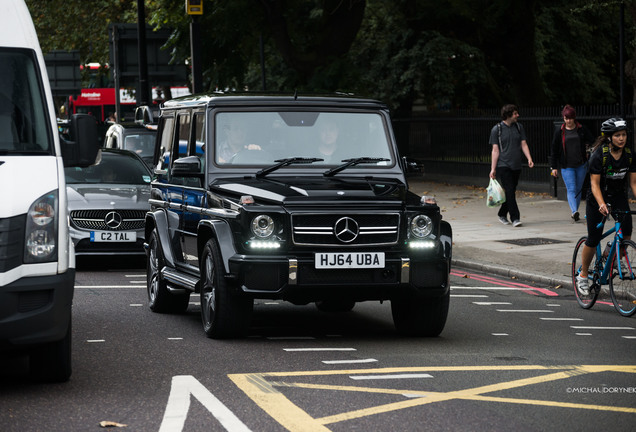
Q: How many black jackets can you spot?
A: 1